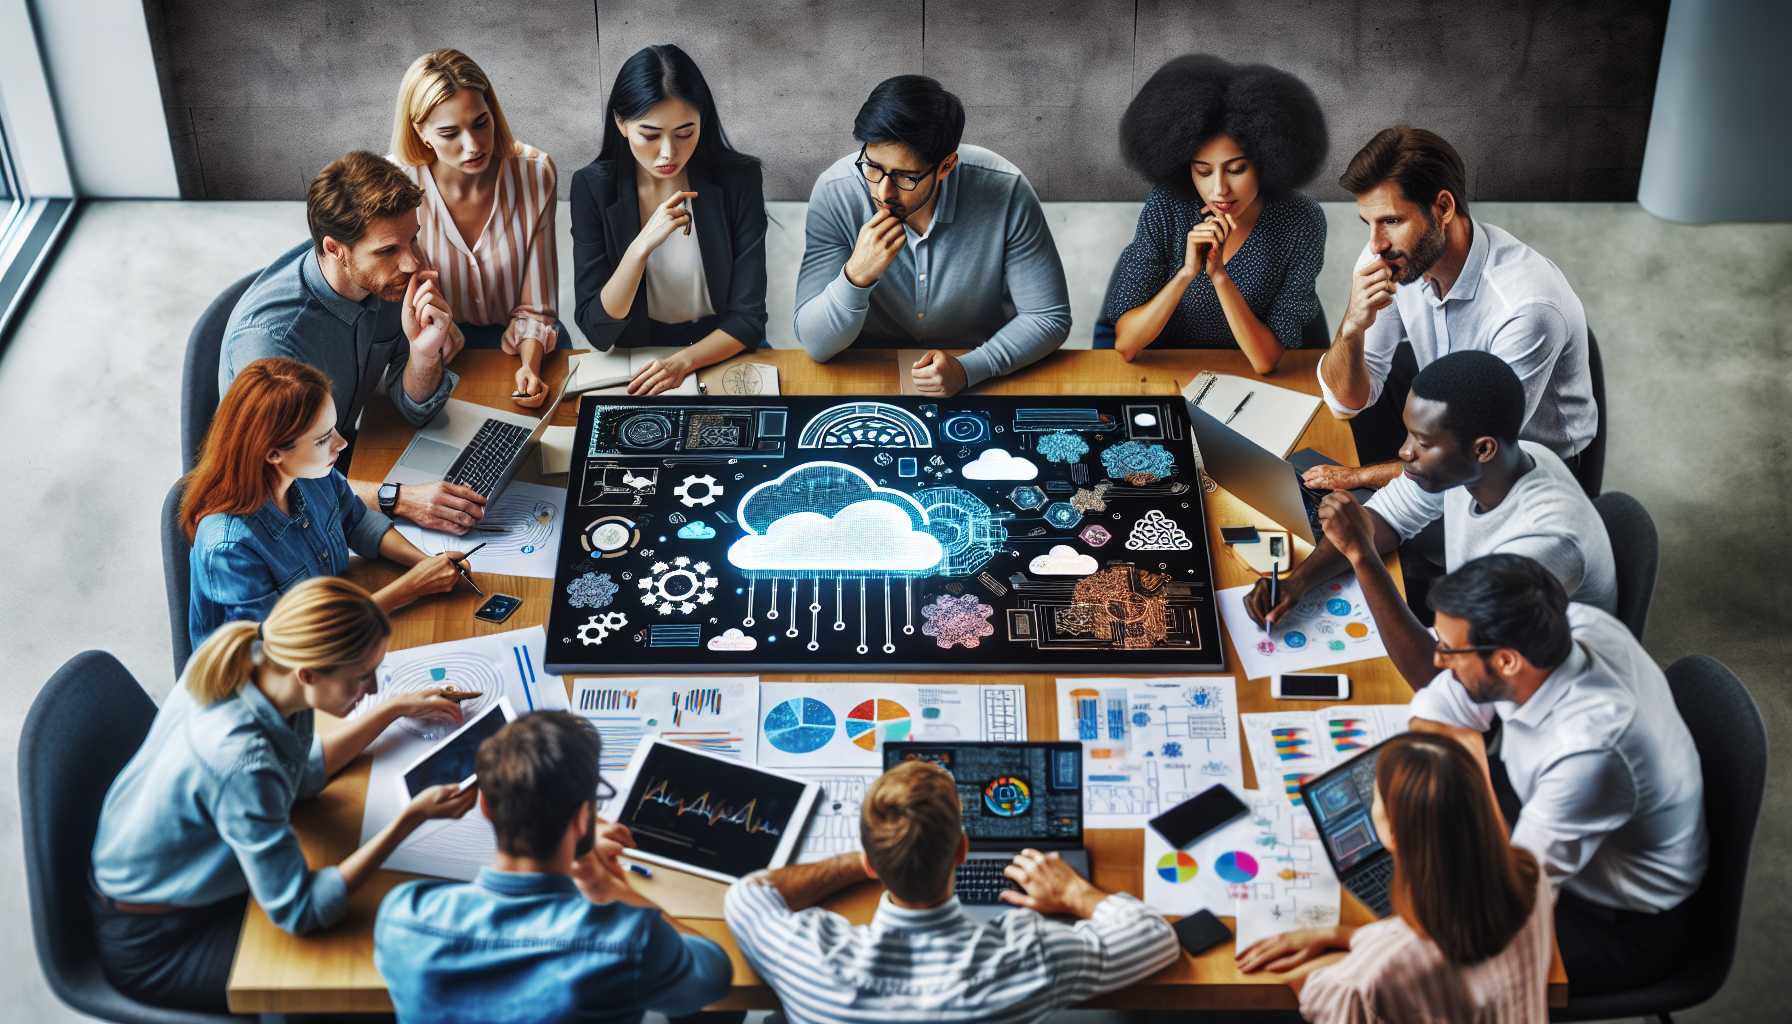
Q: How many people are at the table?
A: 13